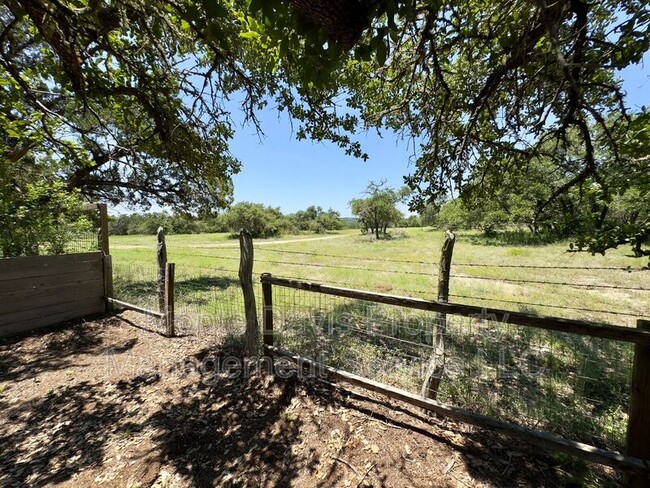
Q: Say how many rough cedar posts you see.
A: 3